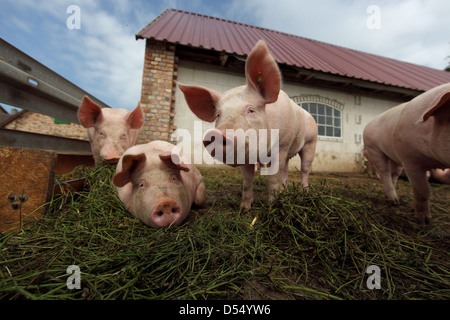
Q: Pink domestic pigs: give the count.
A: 4